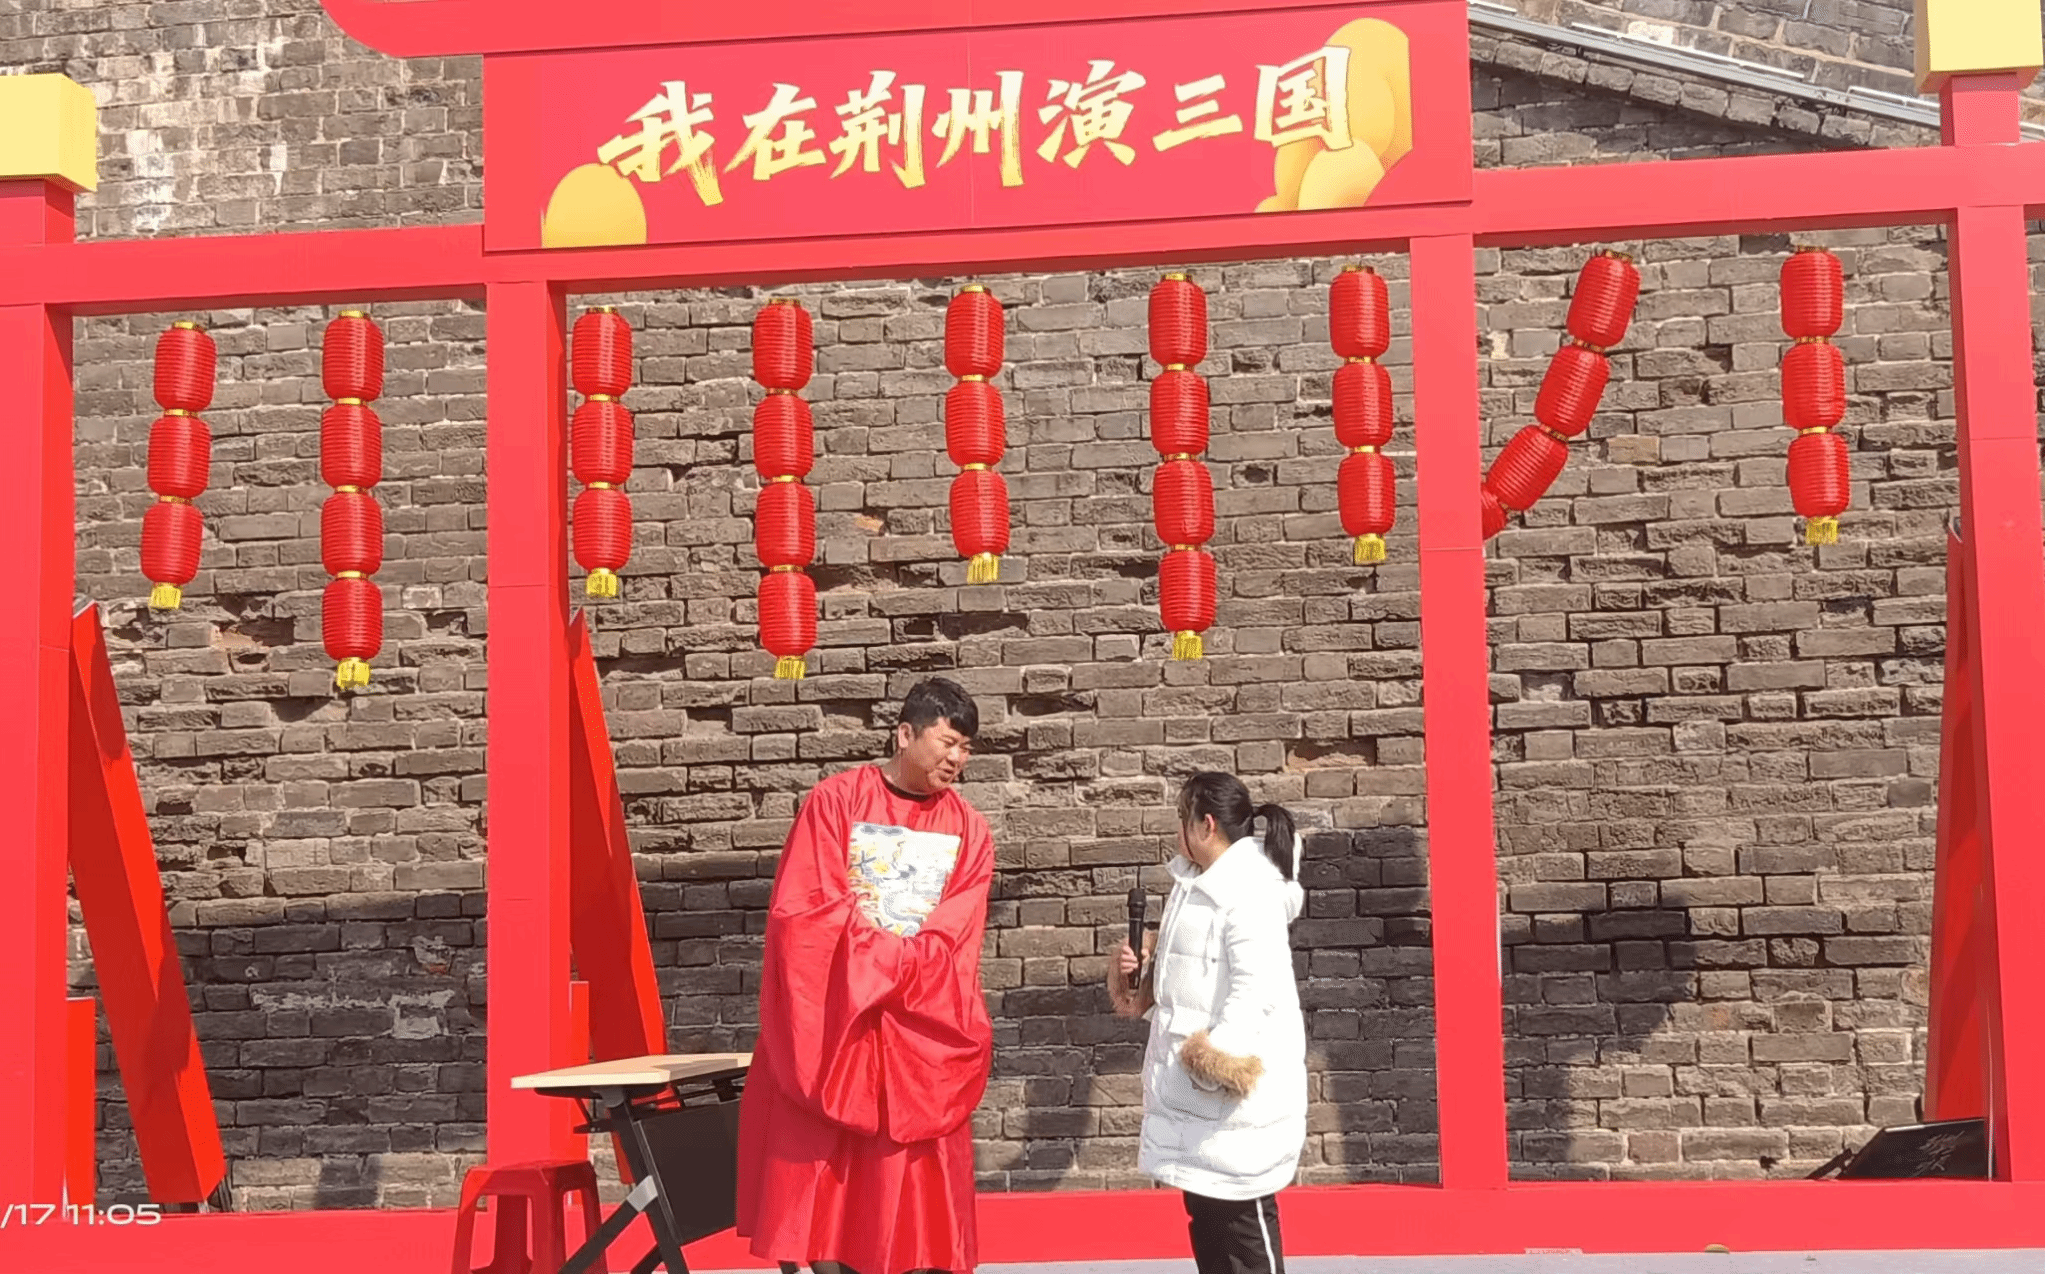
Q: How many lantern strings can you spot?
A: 9